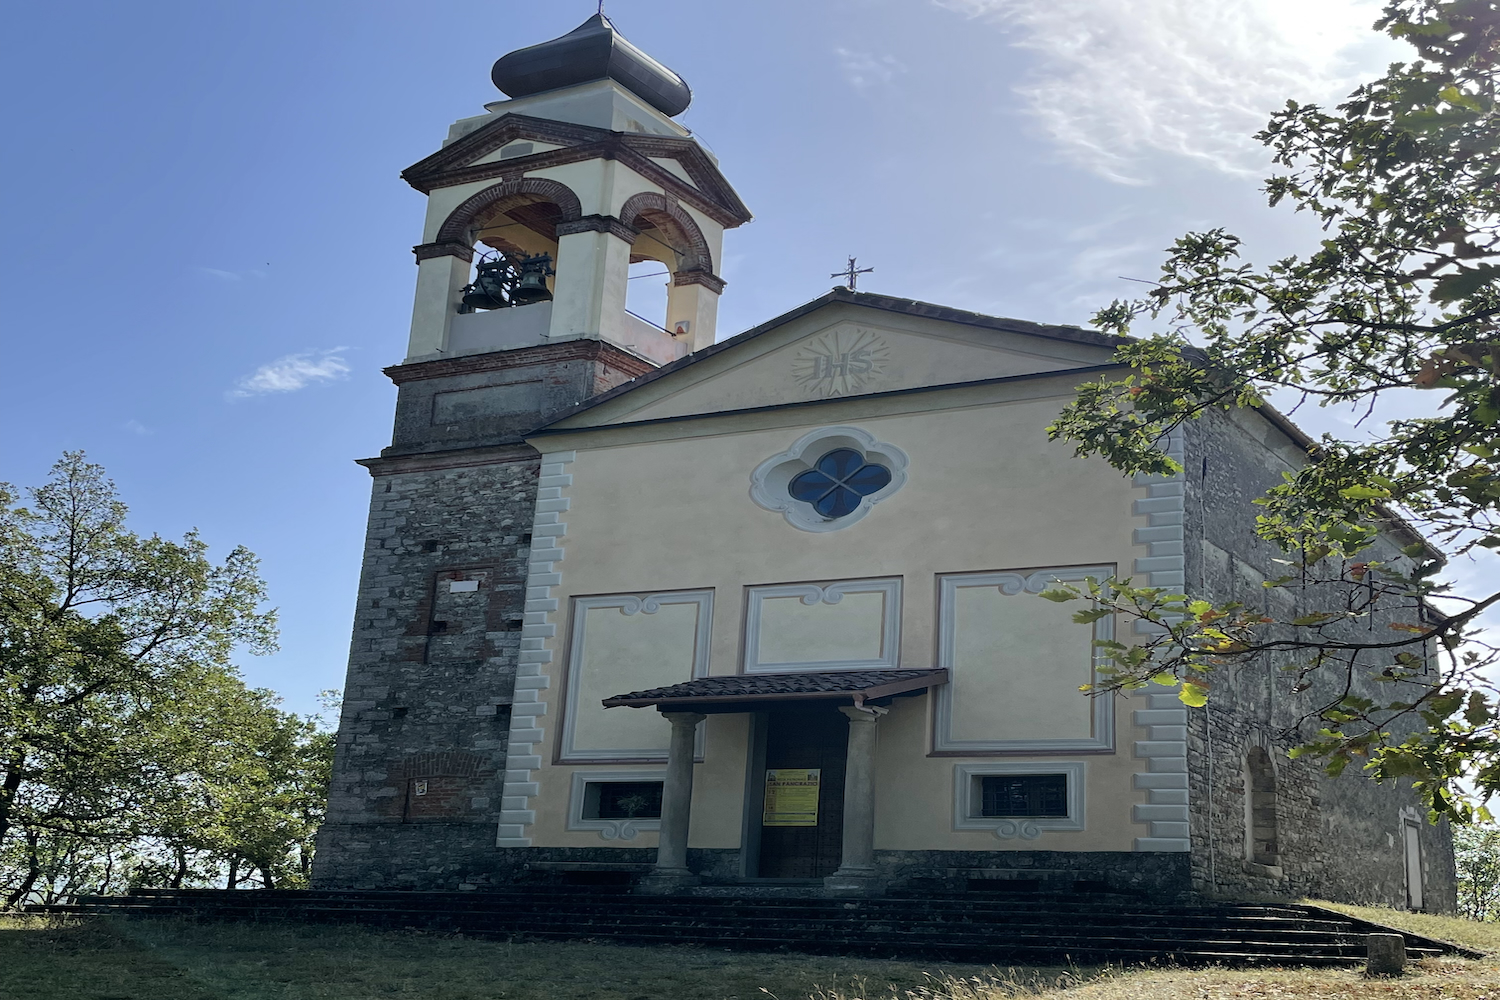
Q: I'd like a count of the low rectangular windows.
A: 2